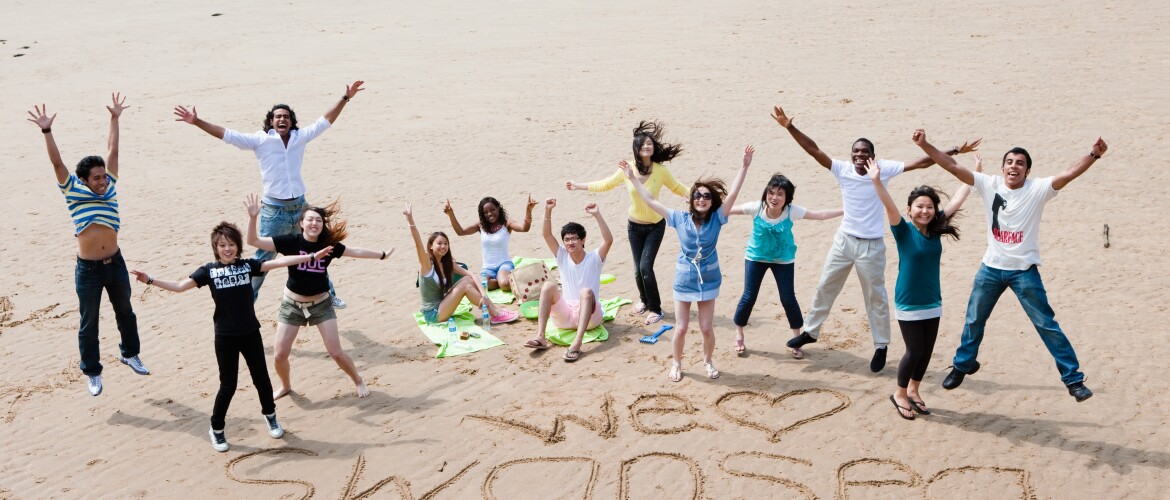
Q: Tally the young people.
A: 13